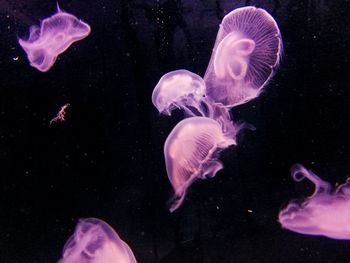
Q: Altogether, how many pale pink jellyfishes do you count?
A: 6